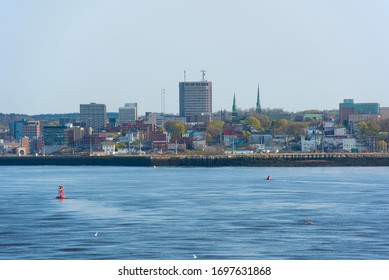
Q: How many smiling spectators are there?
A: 0